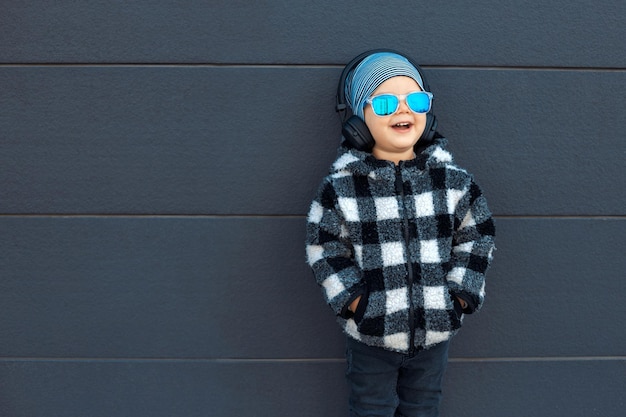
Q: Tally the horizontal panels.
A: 4